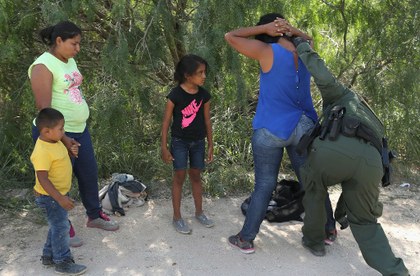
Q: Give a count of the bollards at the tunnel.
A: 0